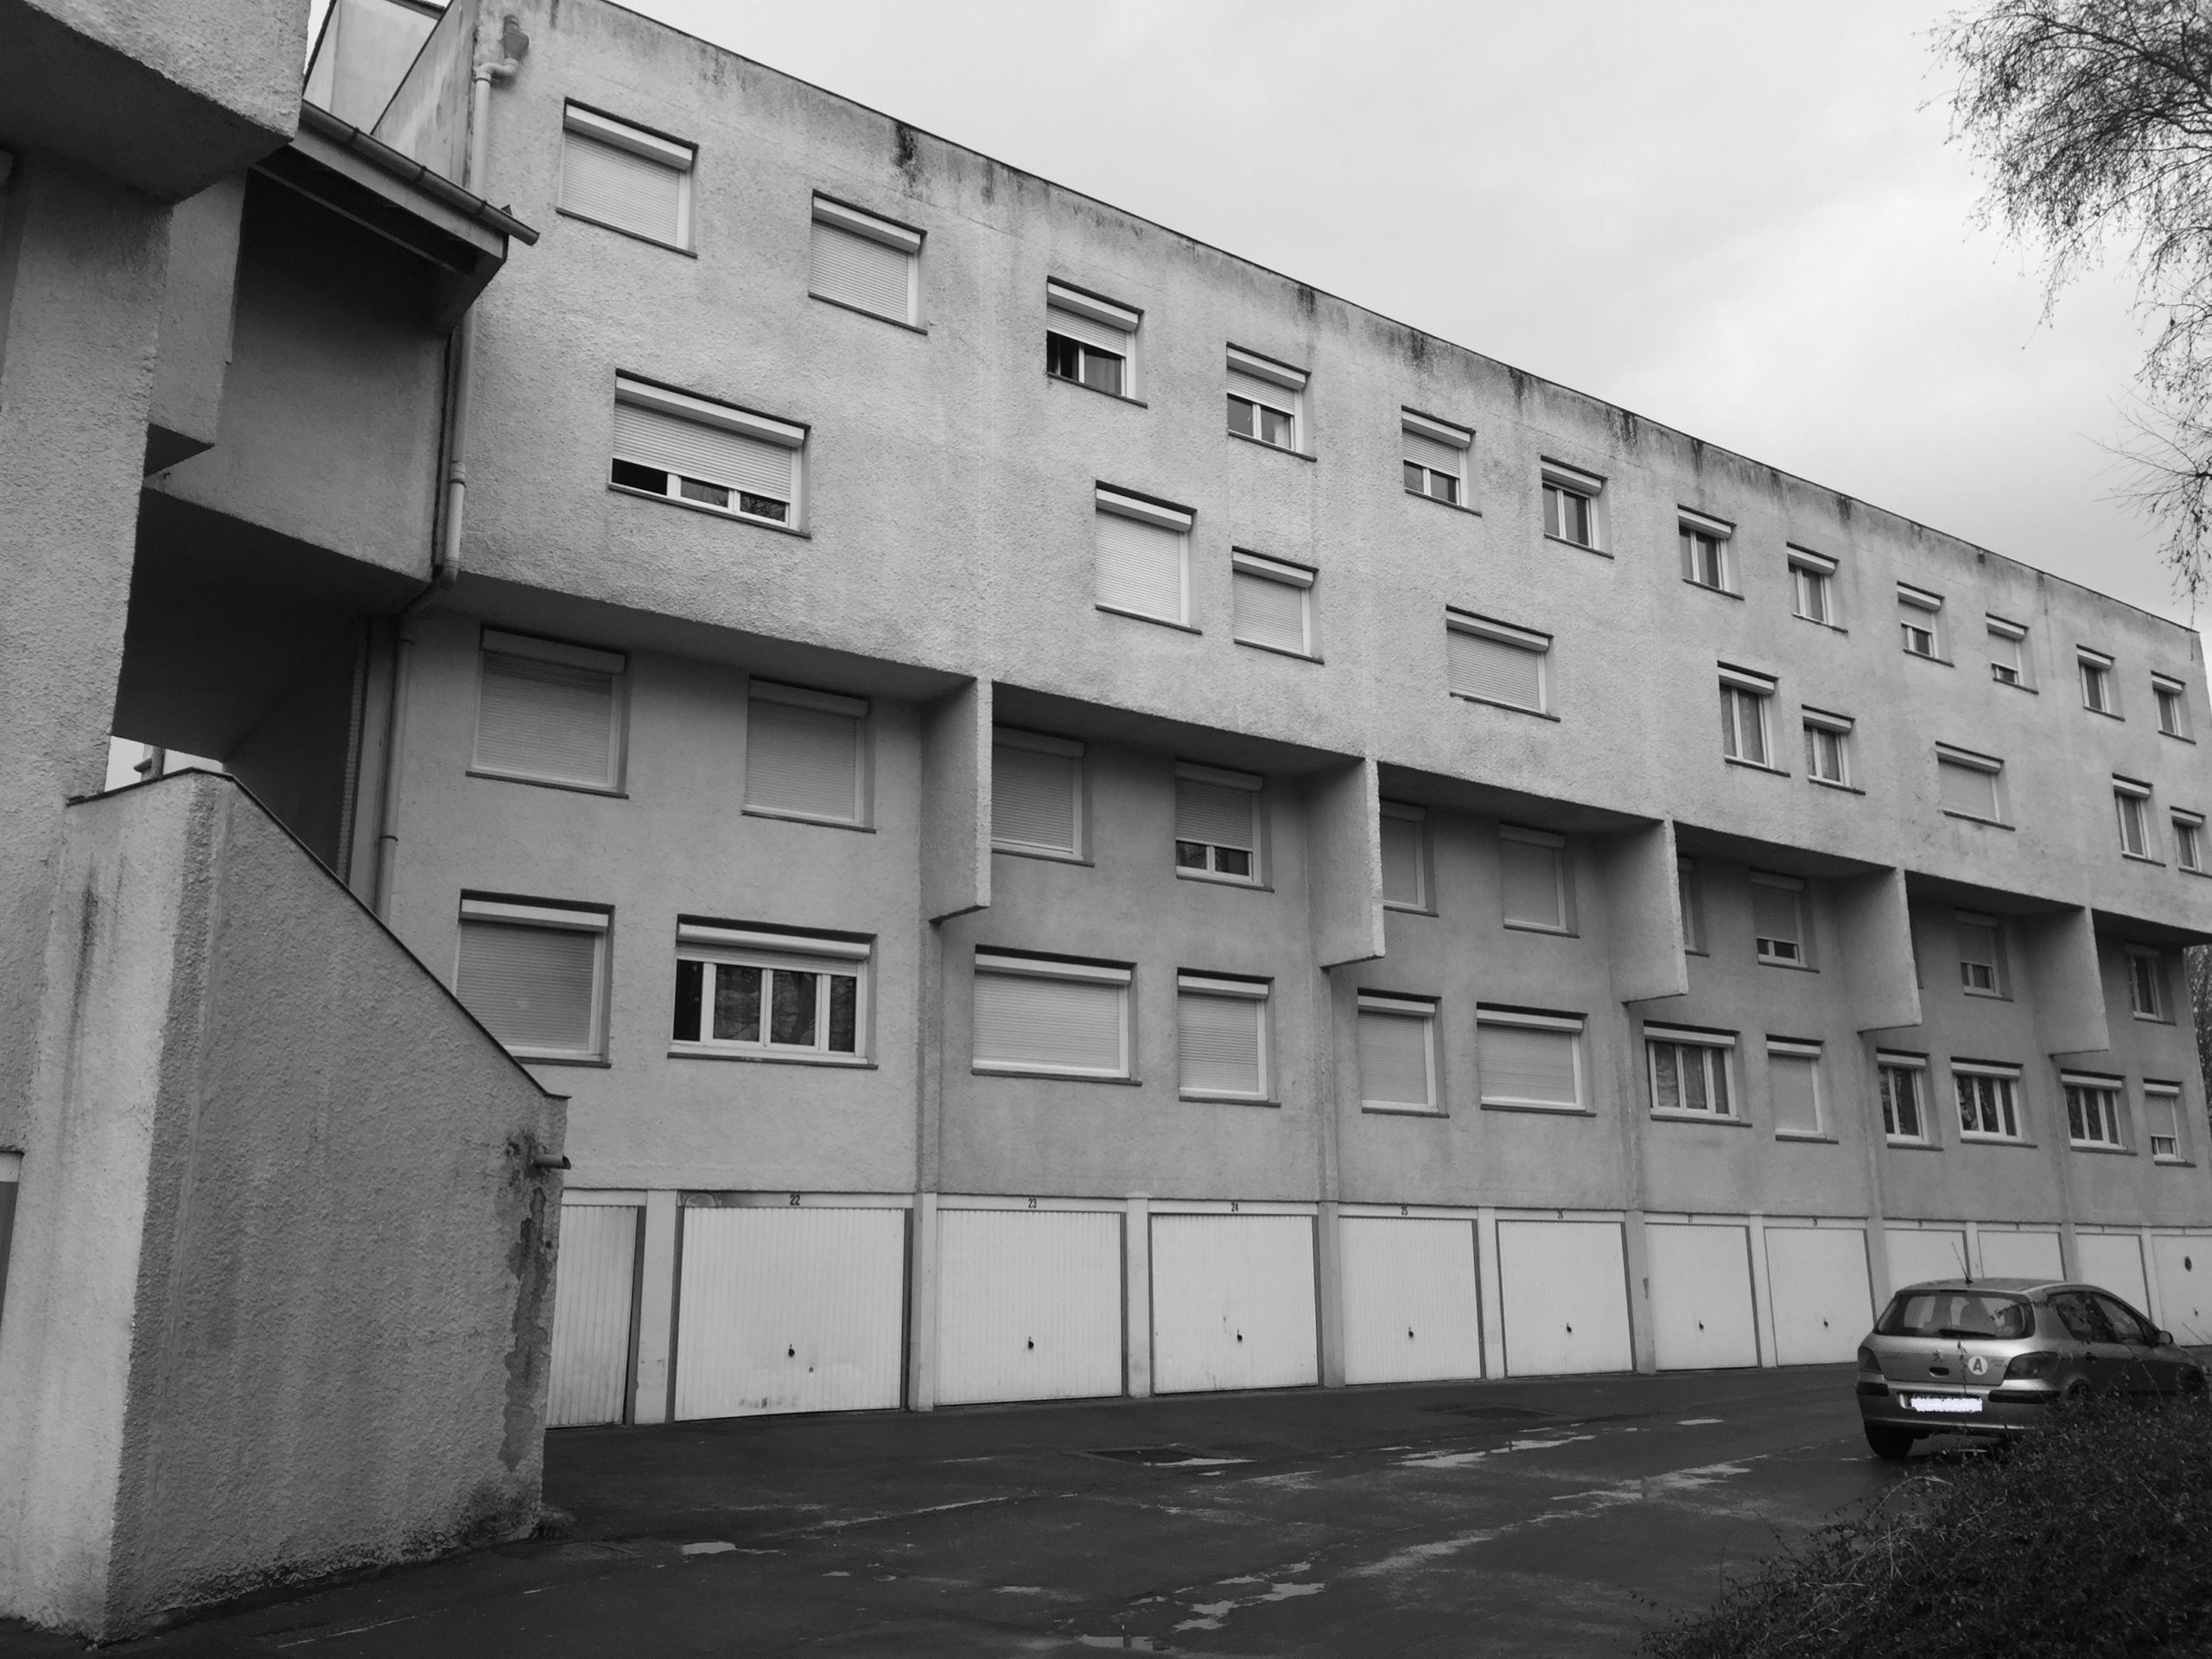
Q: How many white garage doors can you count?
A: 12